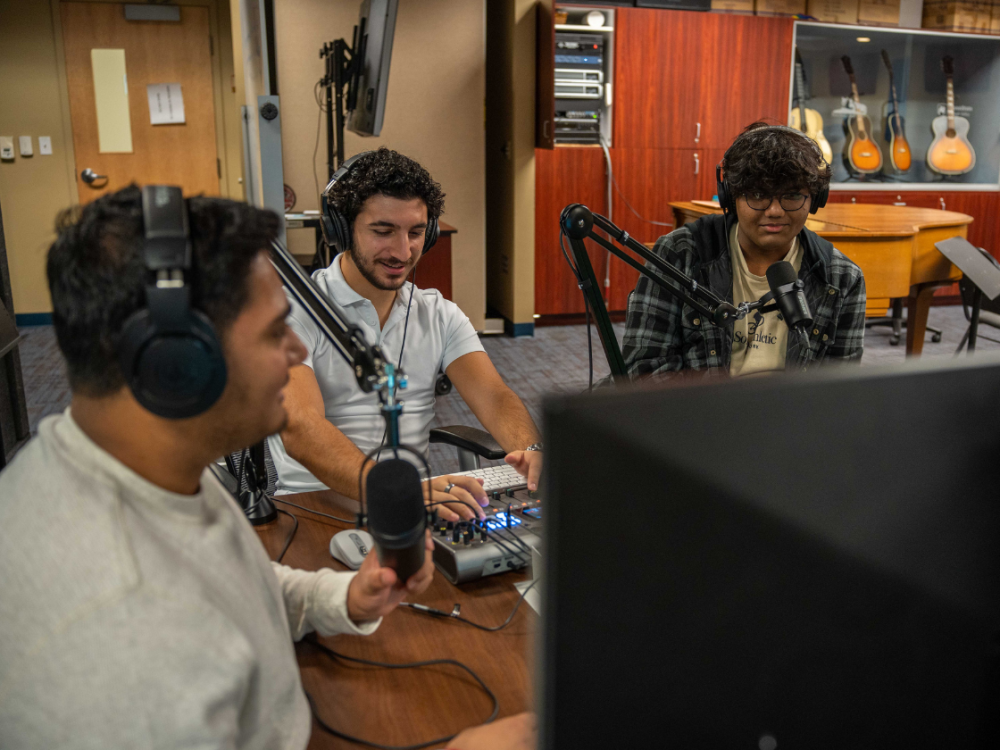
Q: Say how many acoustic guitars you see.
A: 4